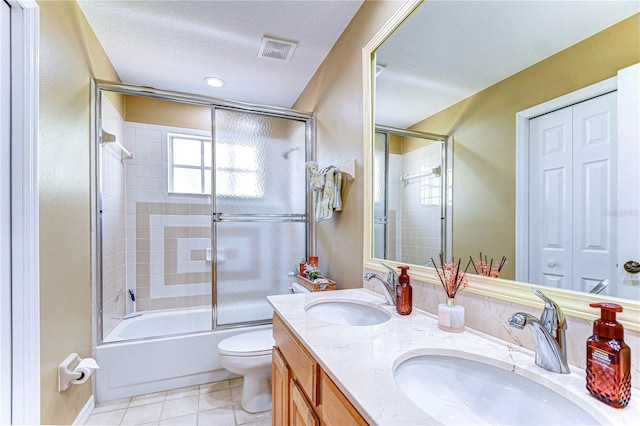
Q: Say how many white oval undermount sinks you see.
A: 2